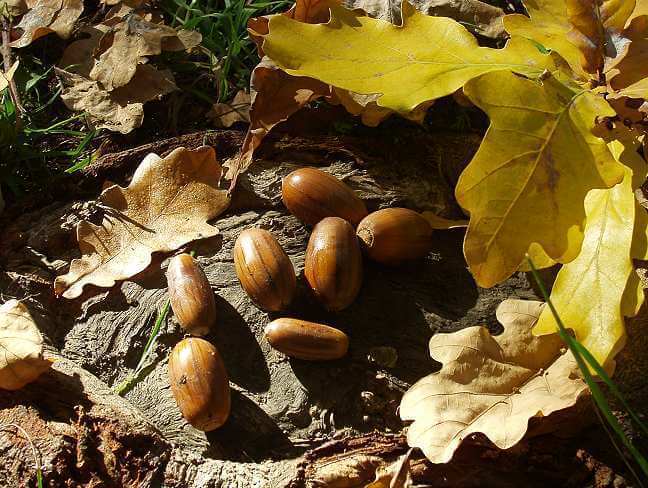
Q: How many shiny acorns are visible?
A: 7